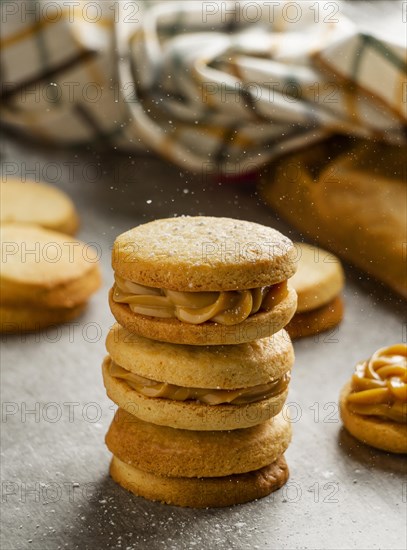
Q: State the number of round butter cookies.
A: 12